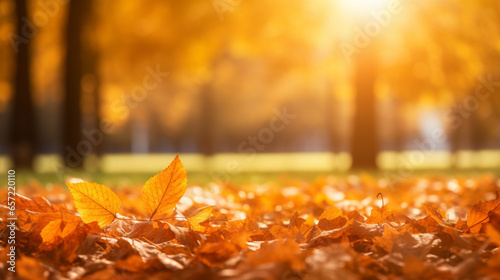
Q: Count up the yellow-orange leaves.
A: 2